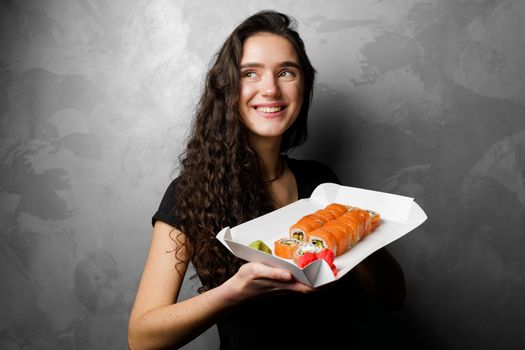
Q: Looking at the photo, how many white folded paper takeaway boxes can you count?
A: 1